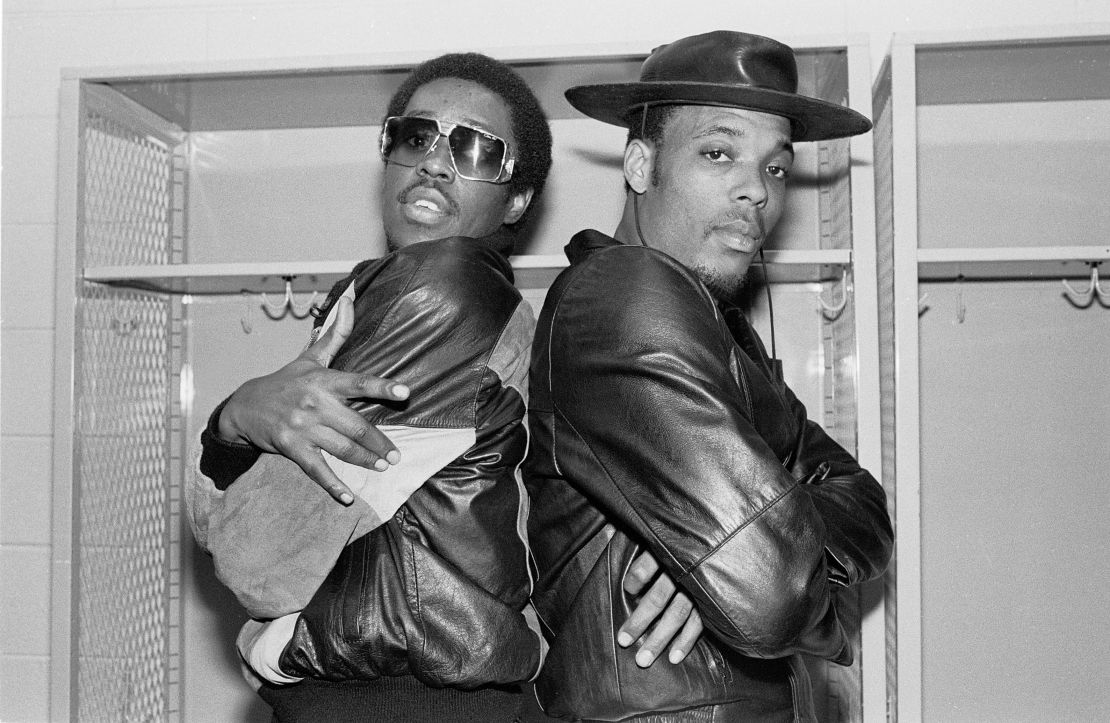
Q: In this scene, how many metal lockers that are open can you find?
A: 2